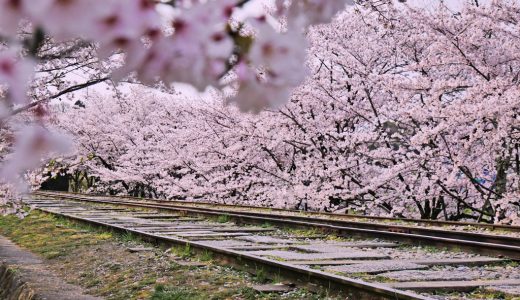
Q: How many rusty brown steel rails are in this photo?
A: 4